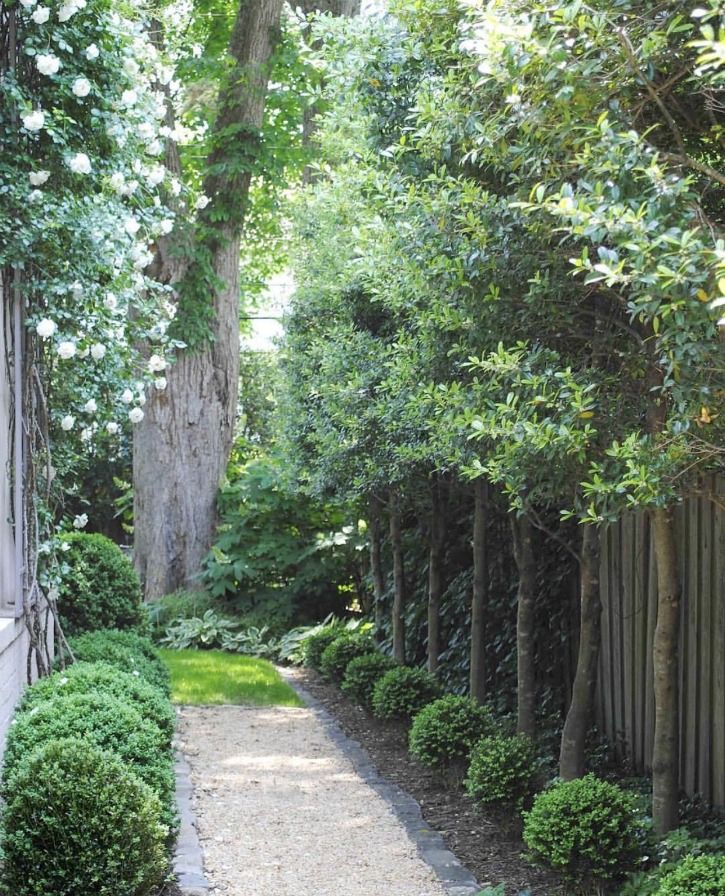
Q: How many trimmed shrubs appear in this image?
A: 13